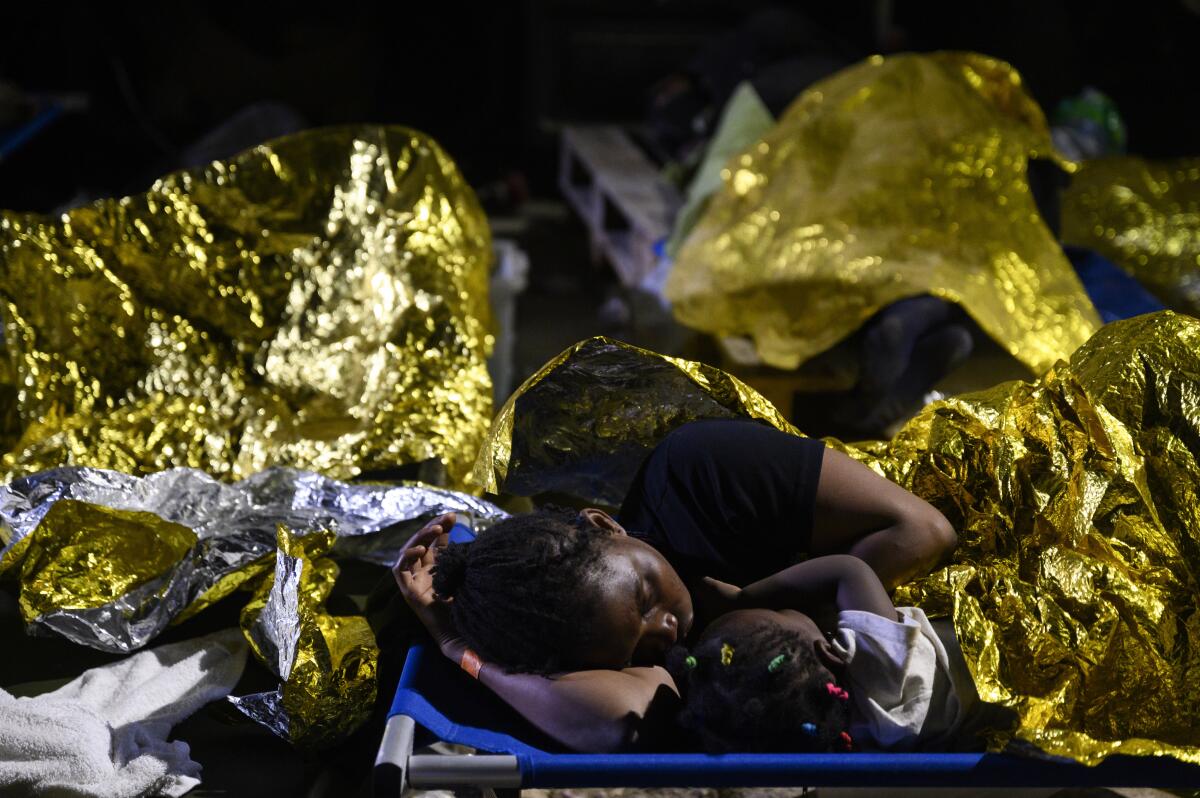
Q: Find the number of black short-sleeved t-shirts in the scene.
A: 1